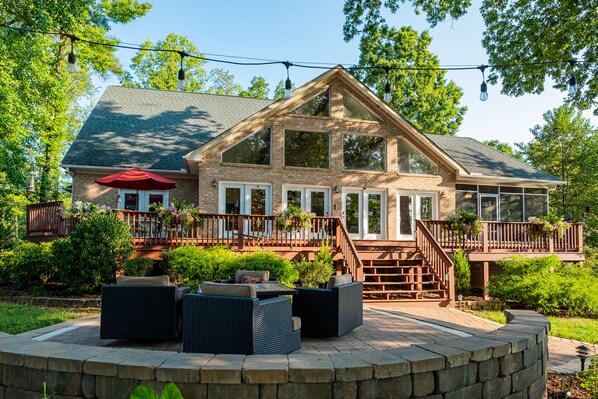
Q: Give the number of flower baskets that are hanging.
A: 5